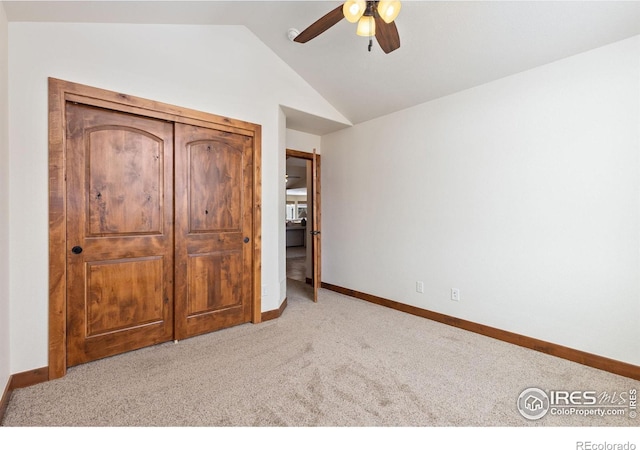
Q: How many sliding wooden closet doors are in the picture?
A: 2